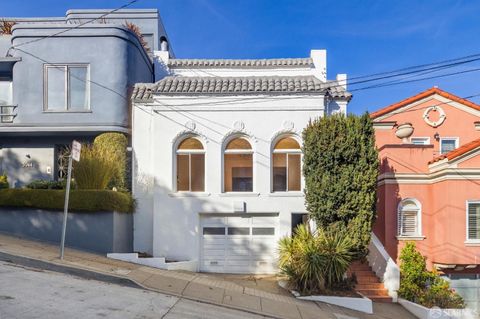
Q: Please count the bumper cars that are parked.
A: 0